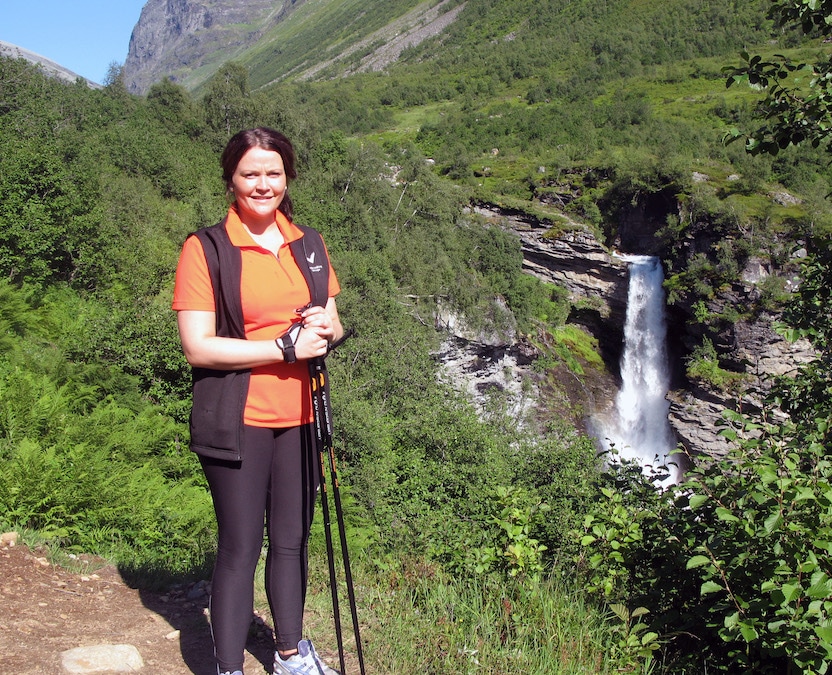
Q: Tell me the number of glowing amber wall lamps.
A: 0